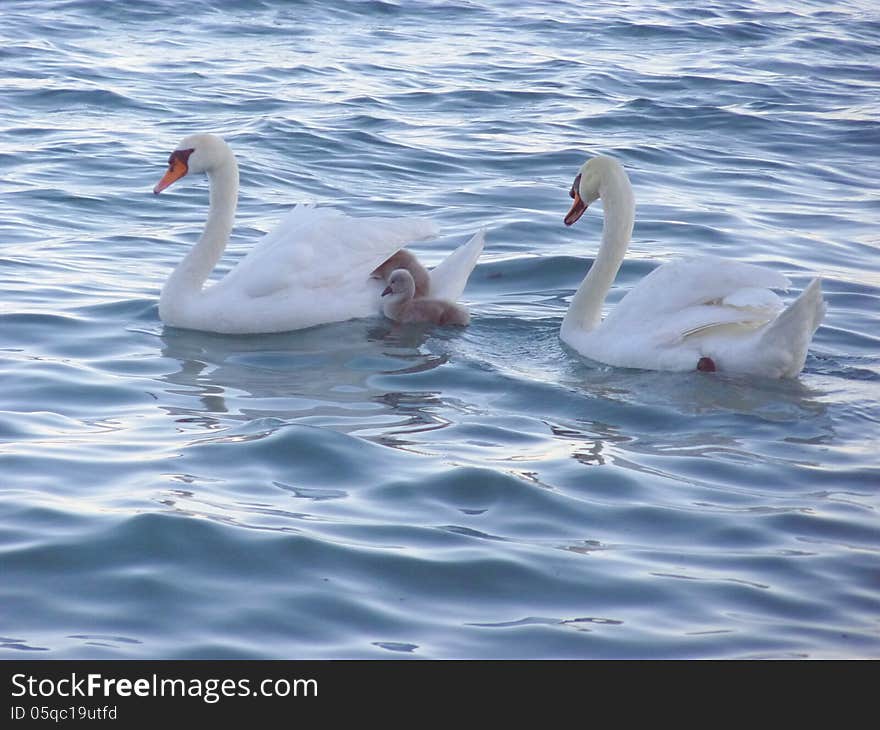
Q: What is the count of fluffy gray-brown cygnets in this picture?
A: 2